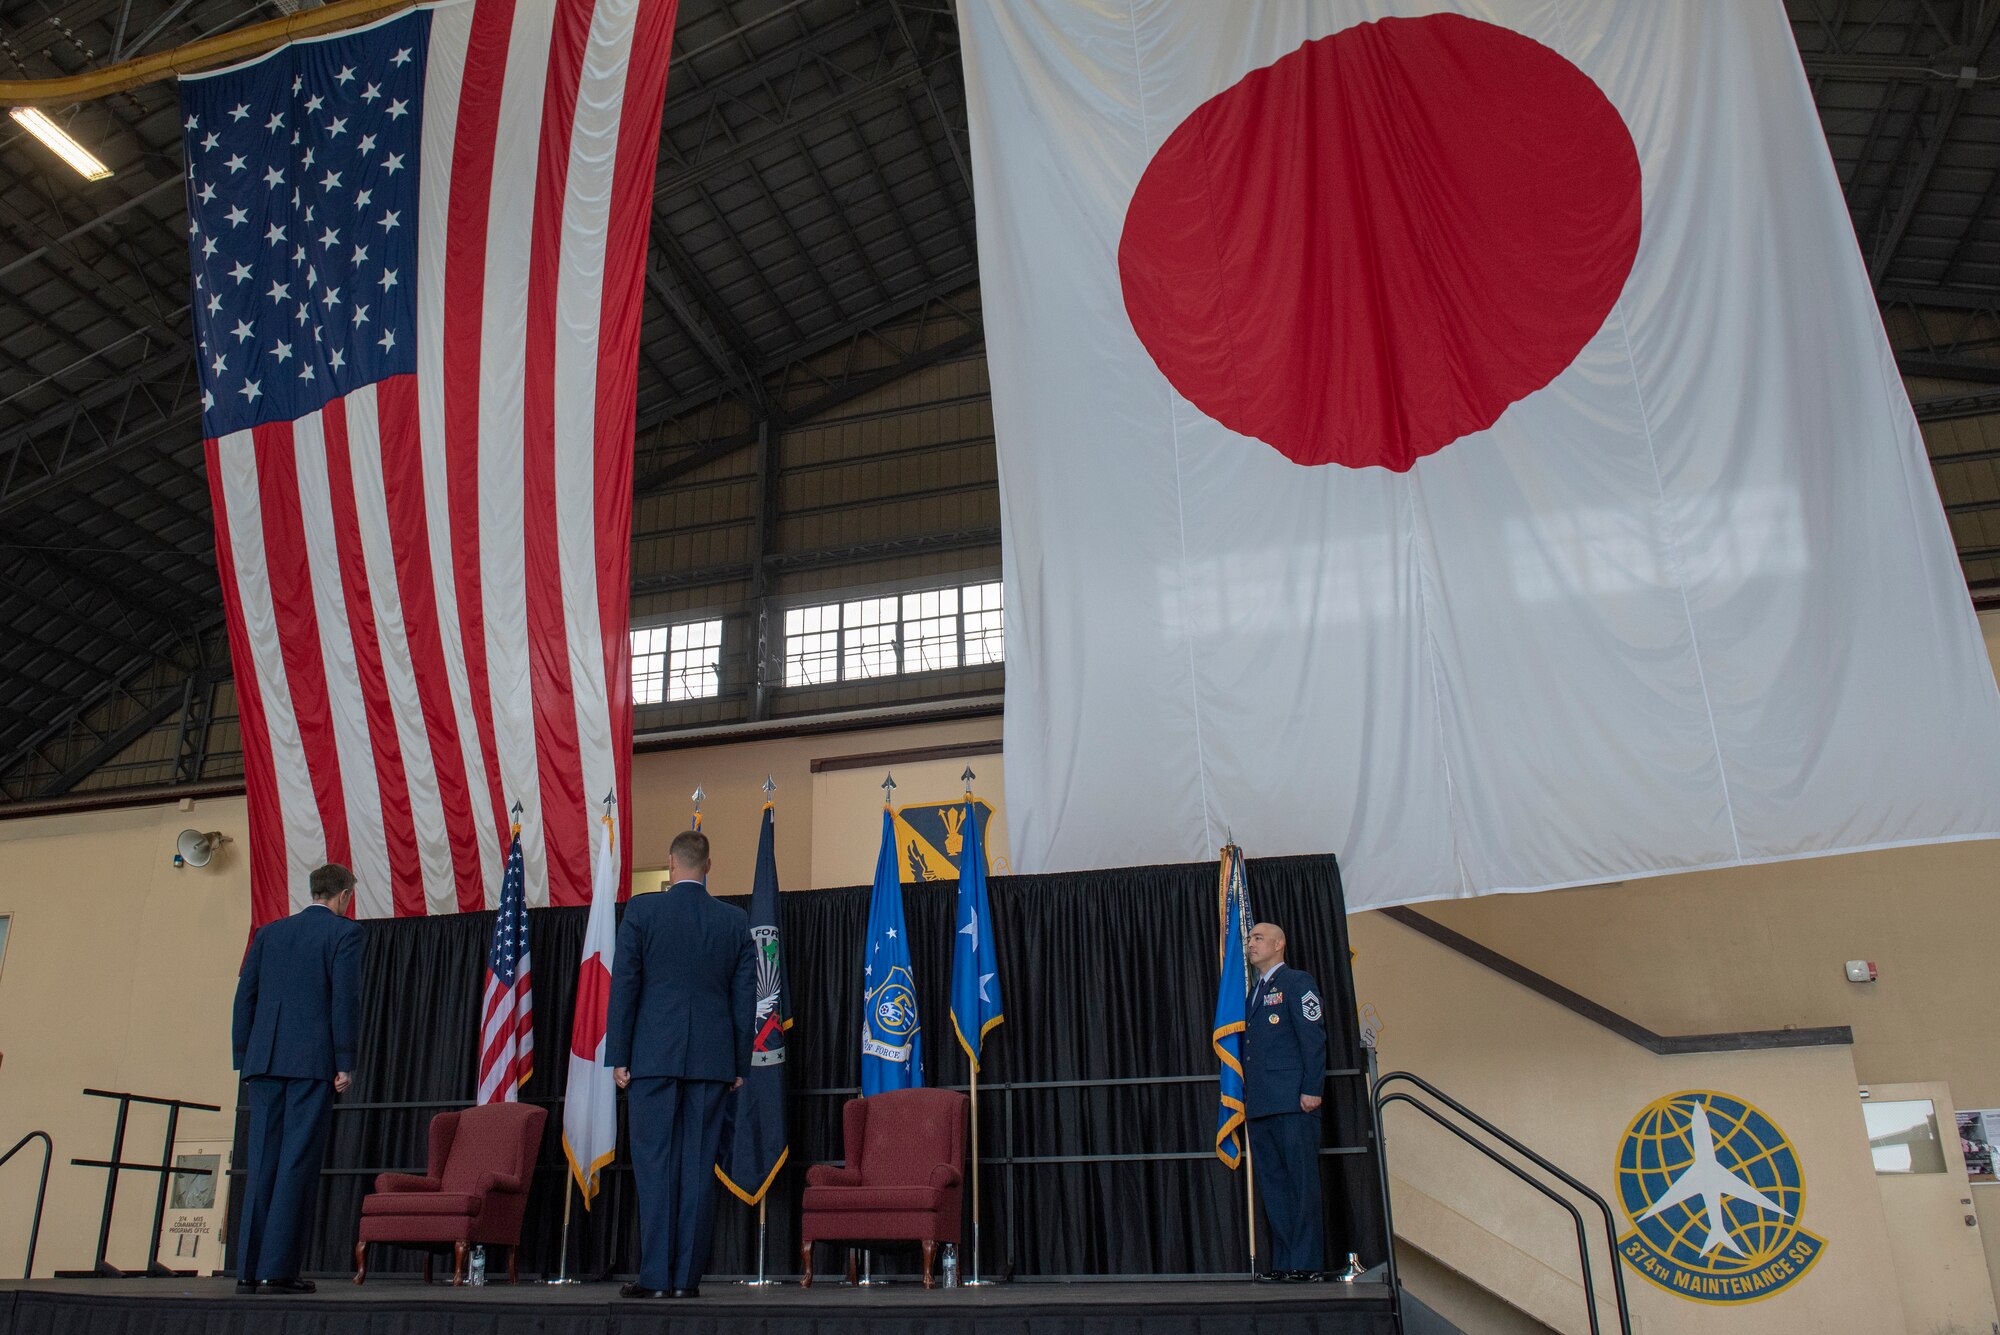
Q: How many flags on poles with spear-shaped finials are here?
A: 7